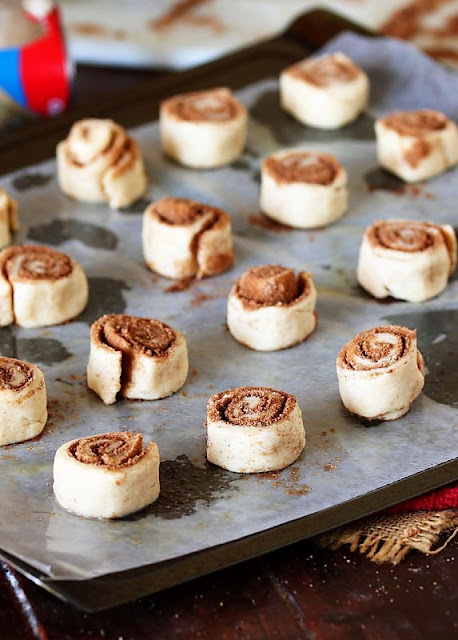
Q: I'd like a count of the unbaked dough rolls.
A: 15